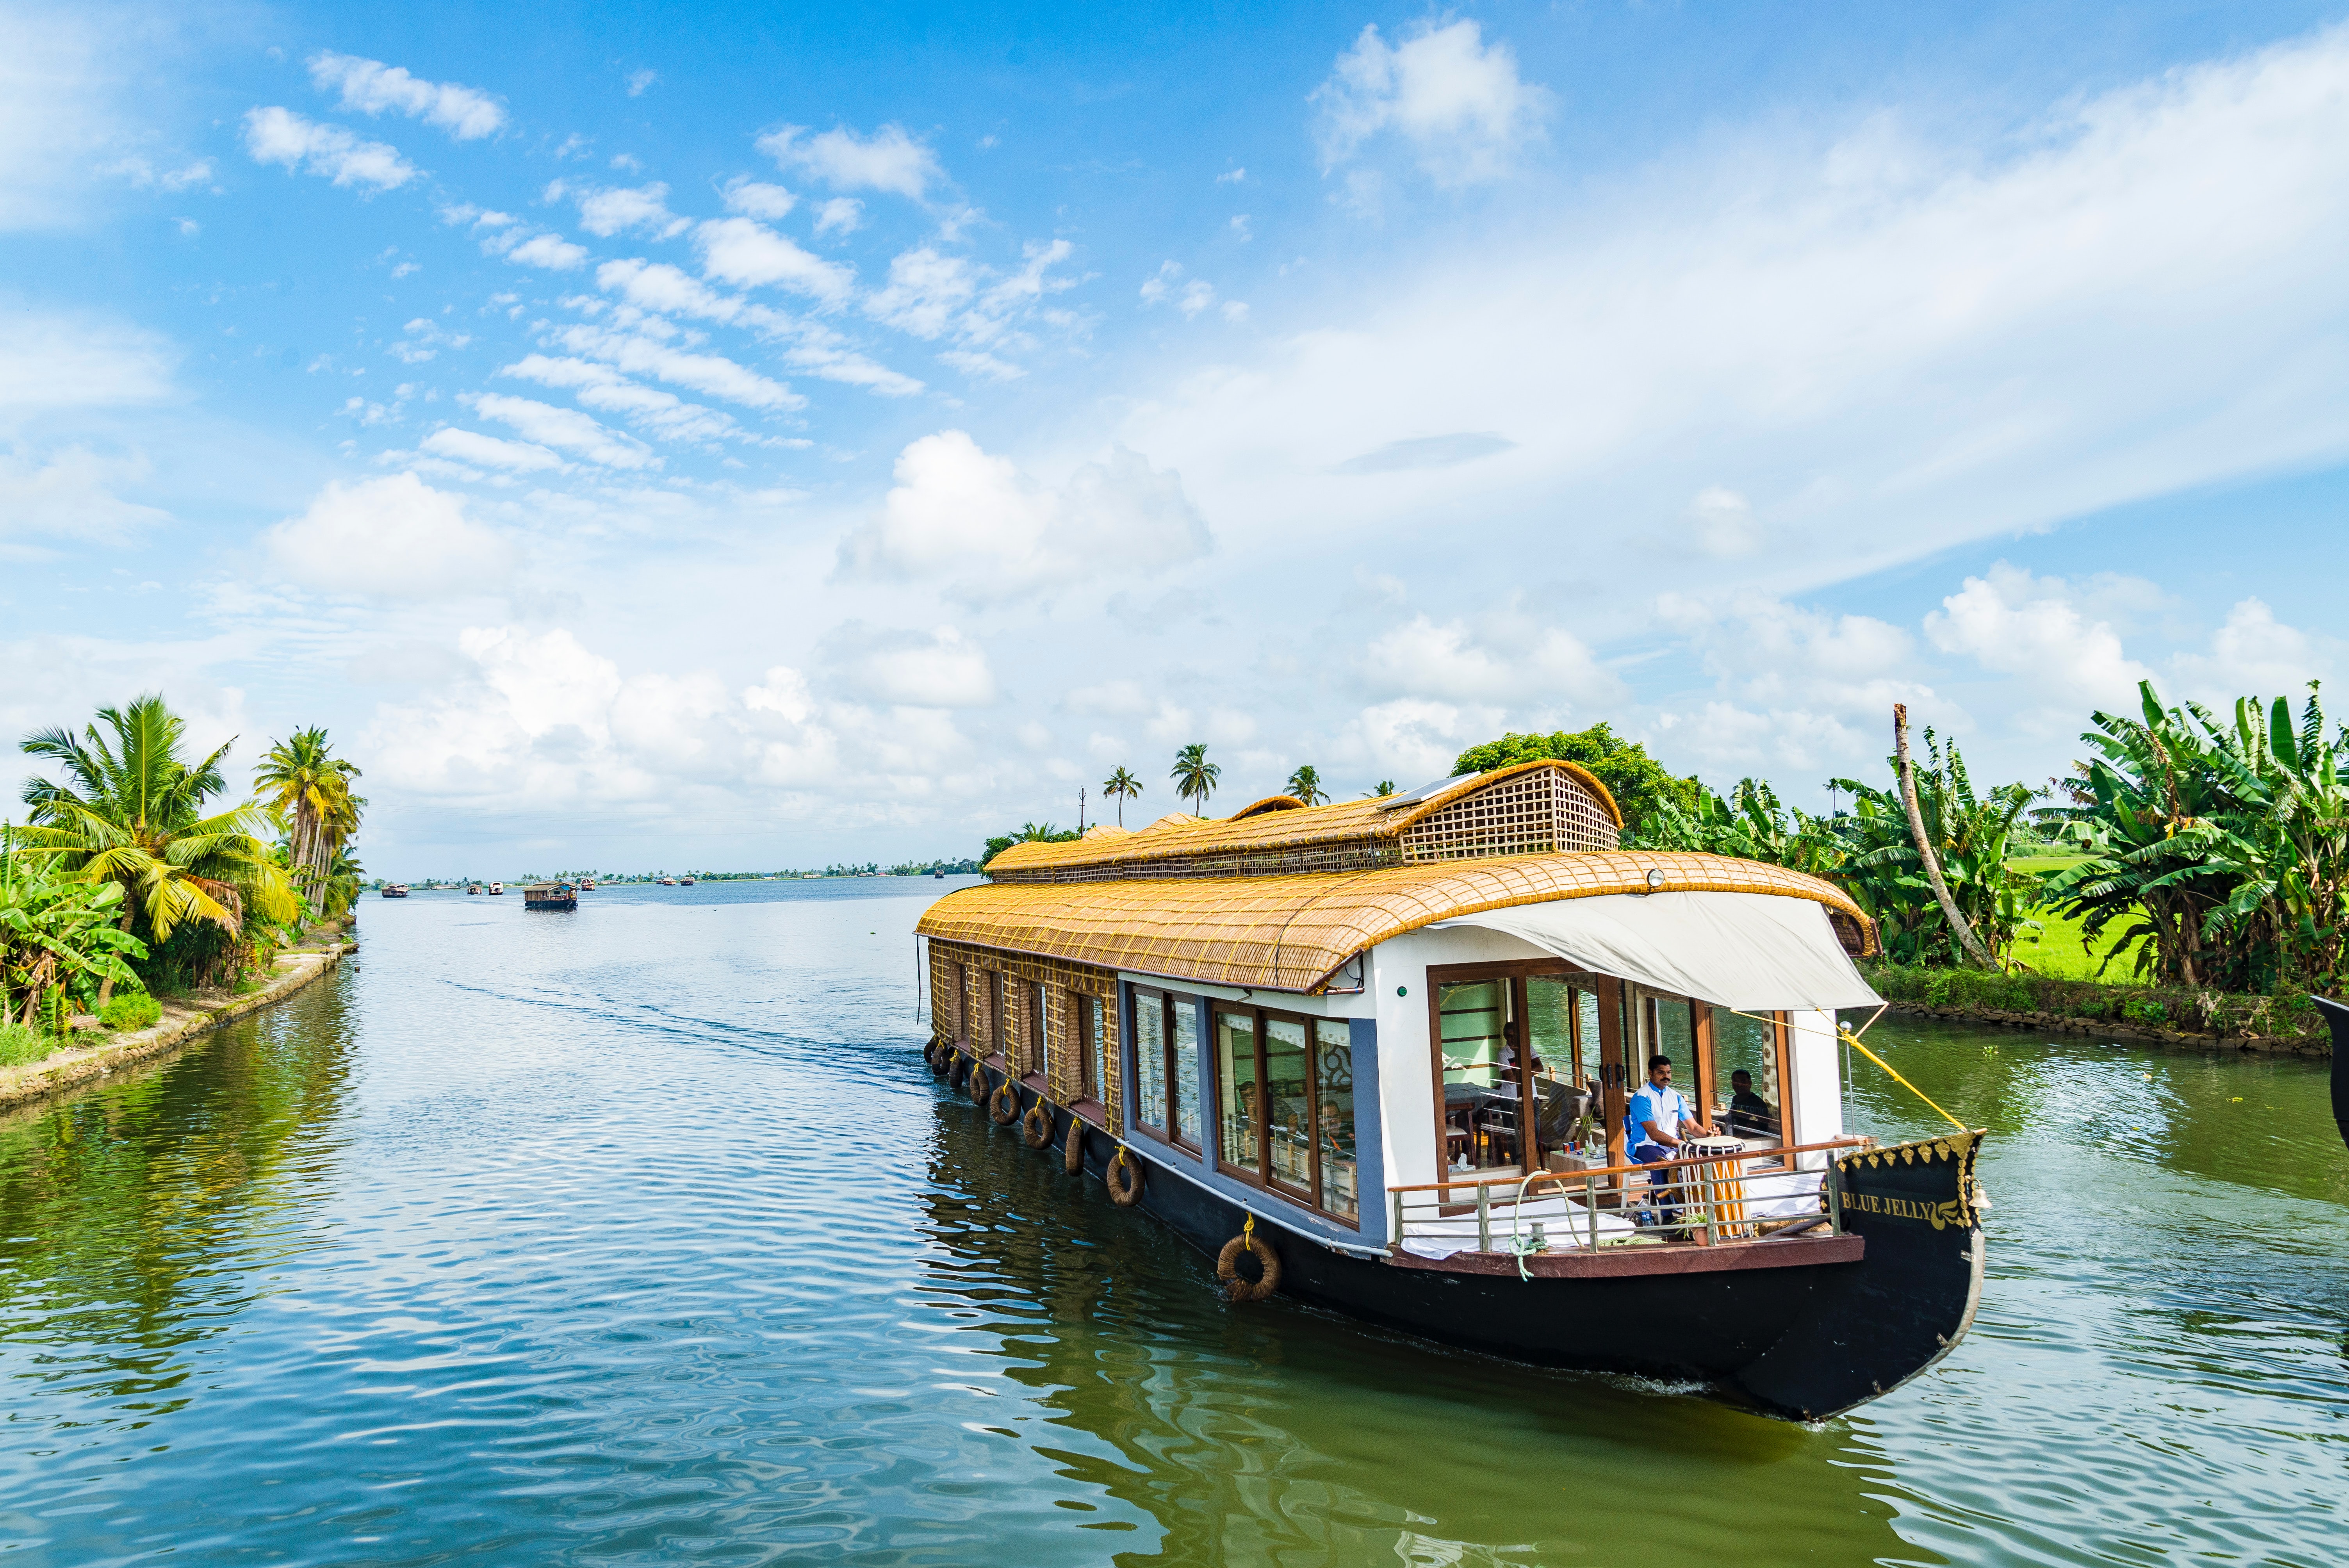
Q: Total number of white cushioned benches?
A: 2